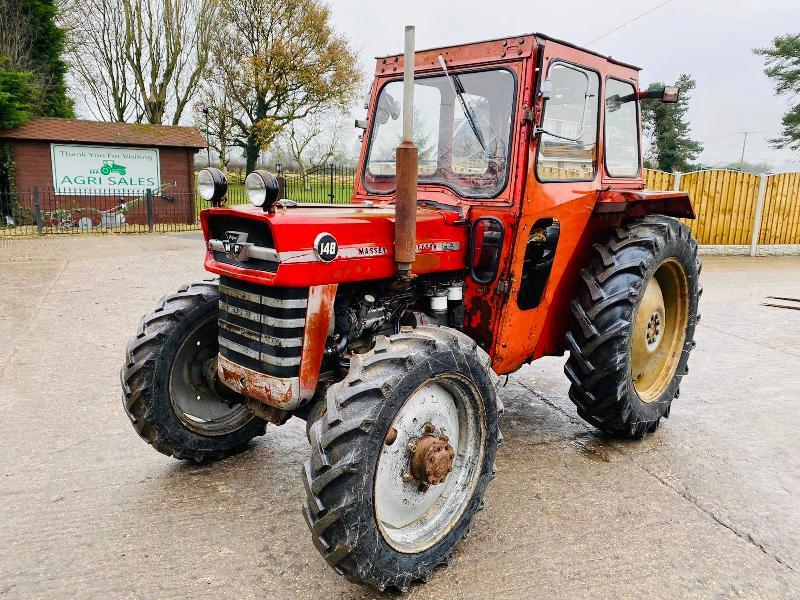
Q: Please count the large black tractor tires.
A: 3